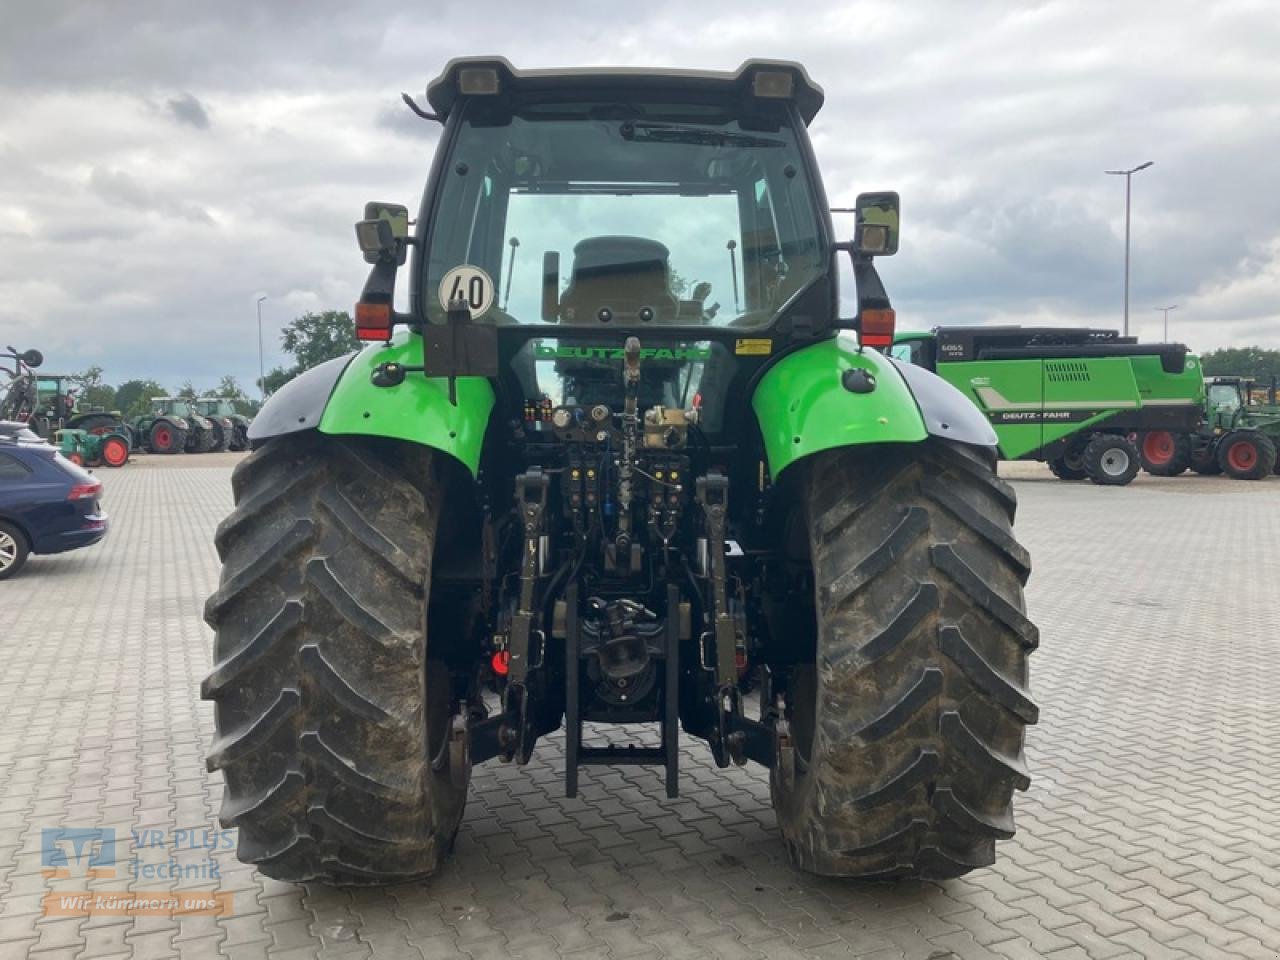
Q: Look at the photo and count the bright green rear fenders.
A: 2